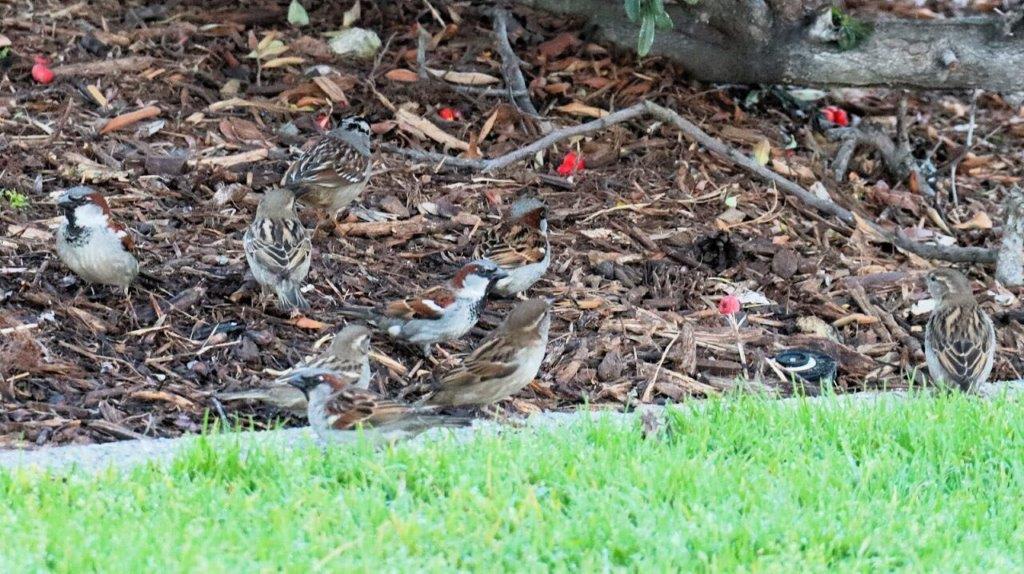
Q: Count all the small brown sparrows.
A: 9